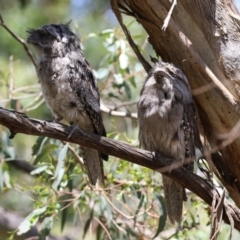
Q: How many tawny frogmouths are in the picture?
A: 2